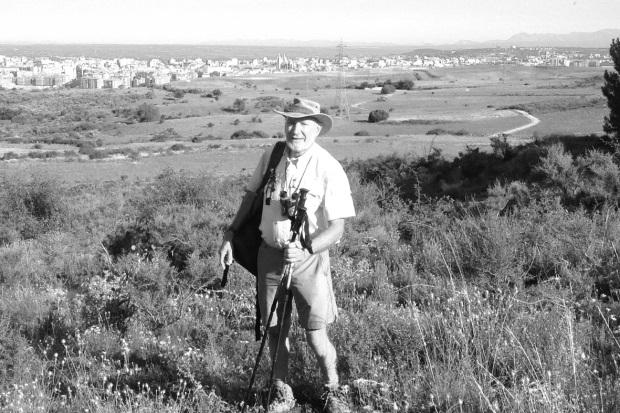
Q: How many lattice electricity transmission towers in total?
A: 1